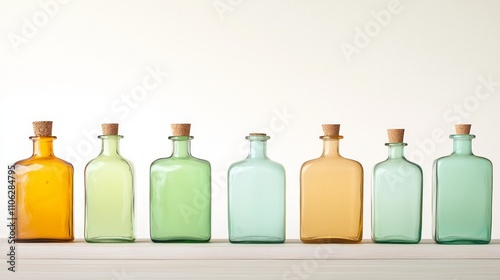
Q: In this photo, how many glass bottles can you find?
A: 7